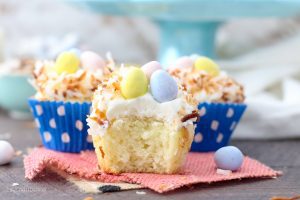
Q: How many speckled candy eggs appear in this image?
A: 11